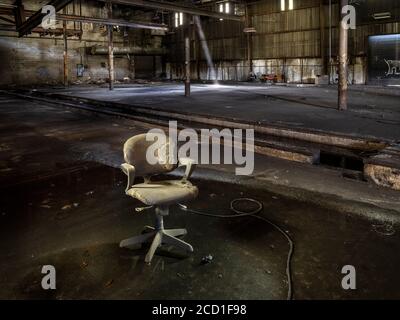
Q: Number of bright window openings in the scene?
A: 6